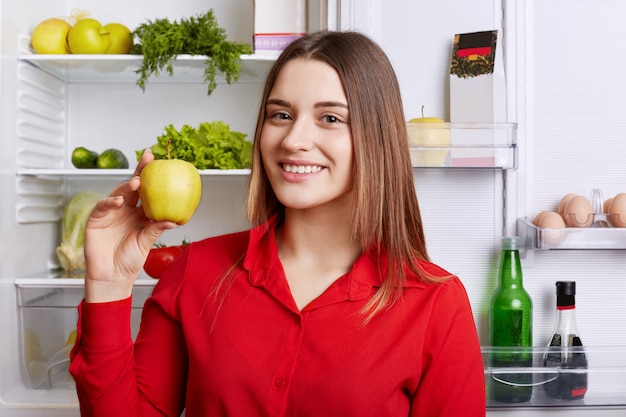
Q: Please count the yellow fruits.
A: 5